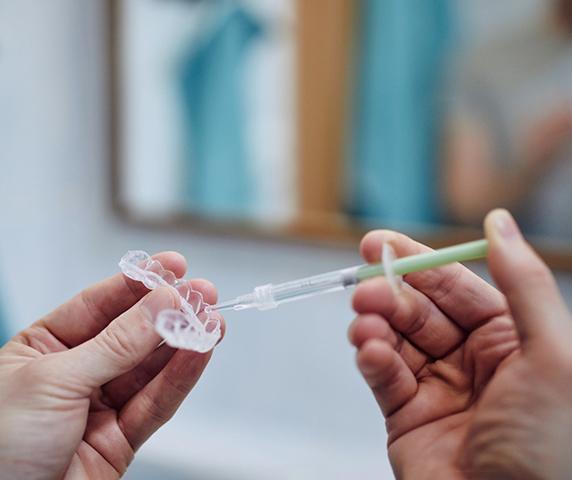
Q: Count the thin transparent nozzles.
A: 1